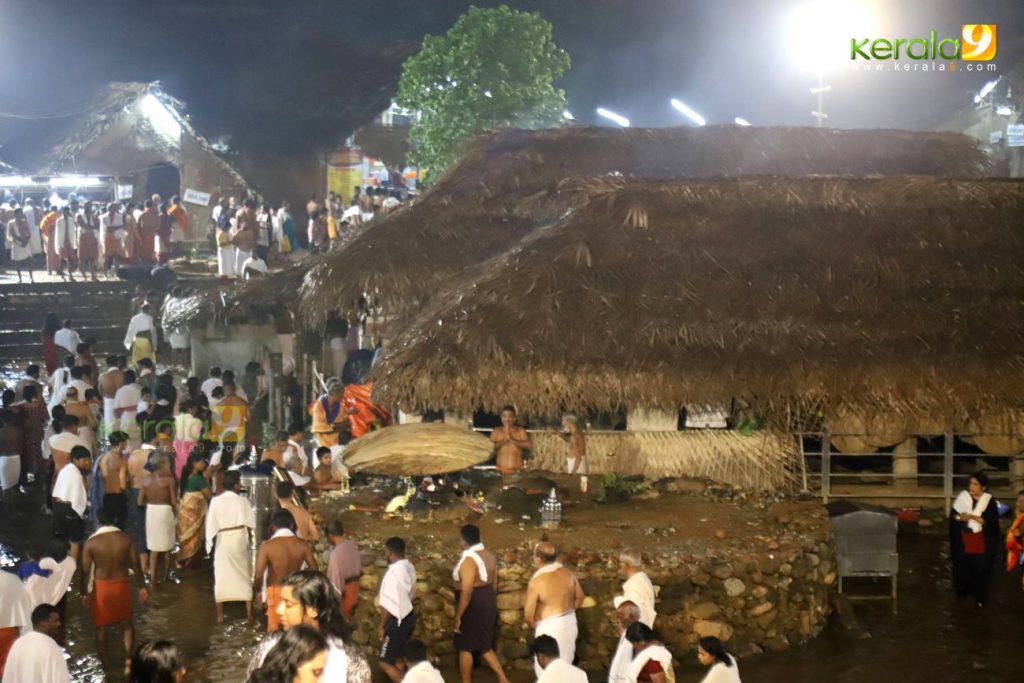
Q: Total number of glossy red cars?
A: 0